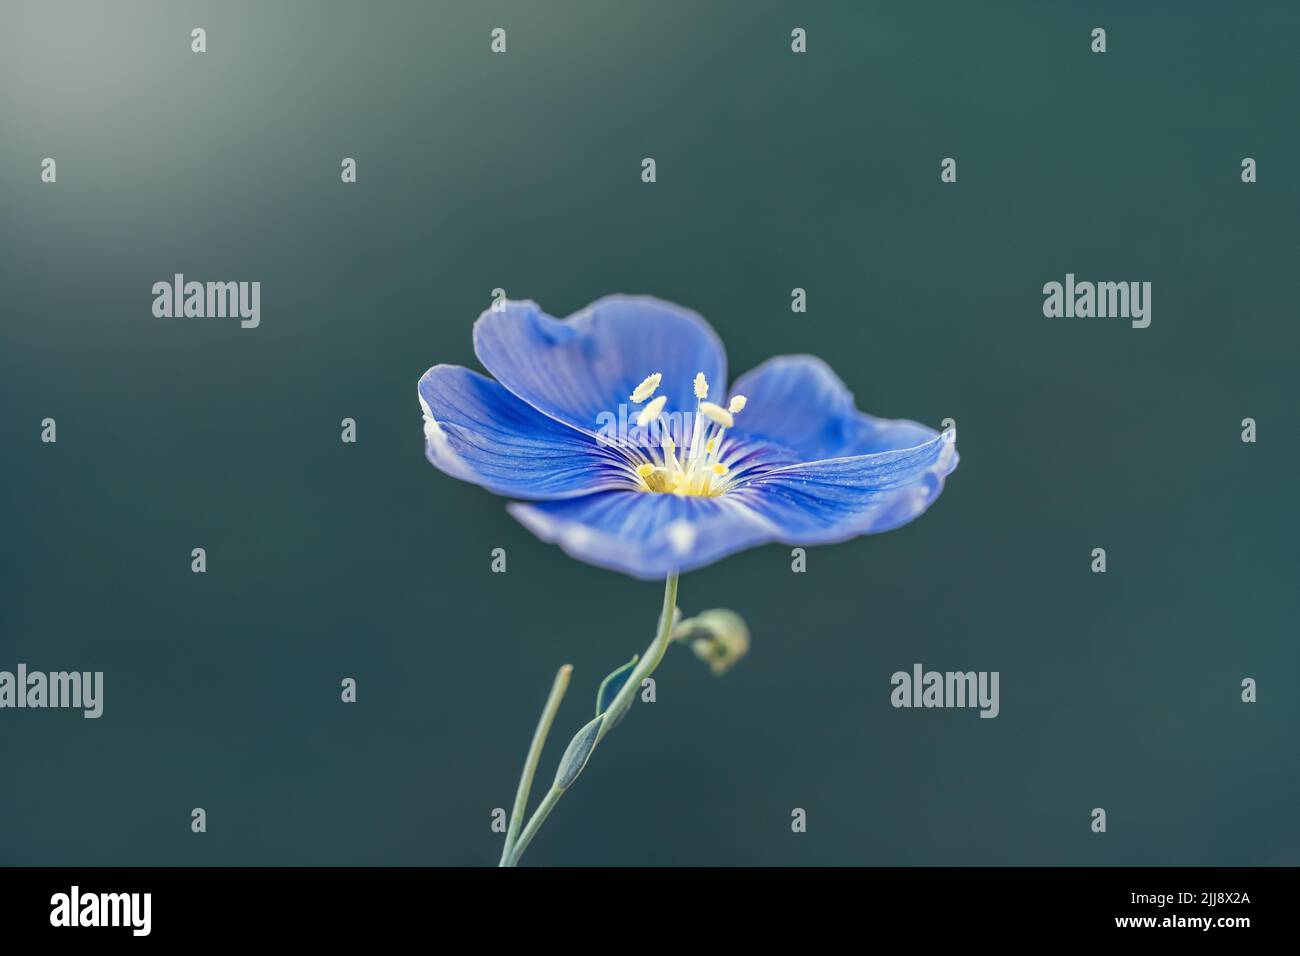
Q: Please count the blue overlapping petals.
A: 5